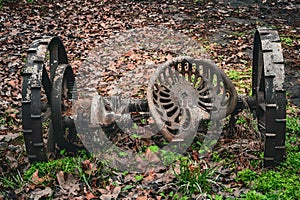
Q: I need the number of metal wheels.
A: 3